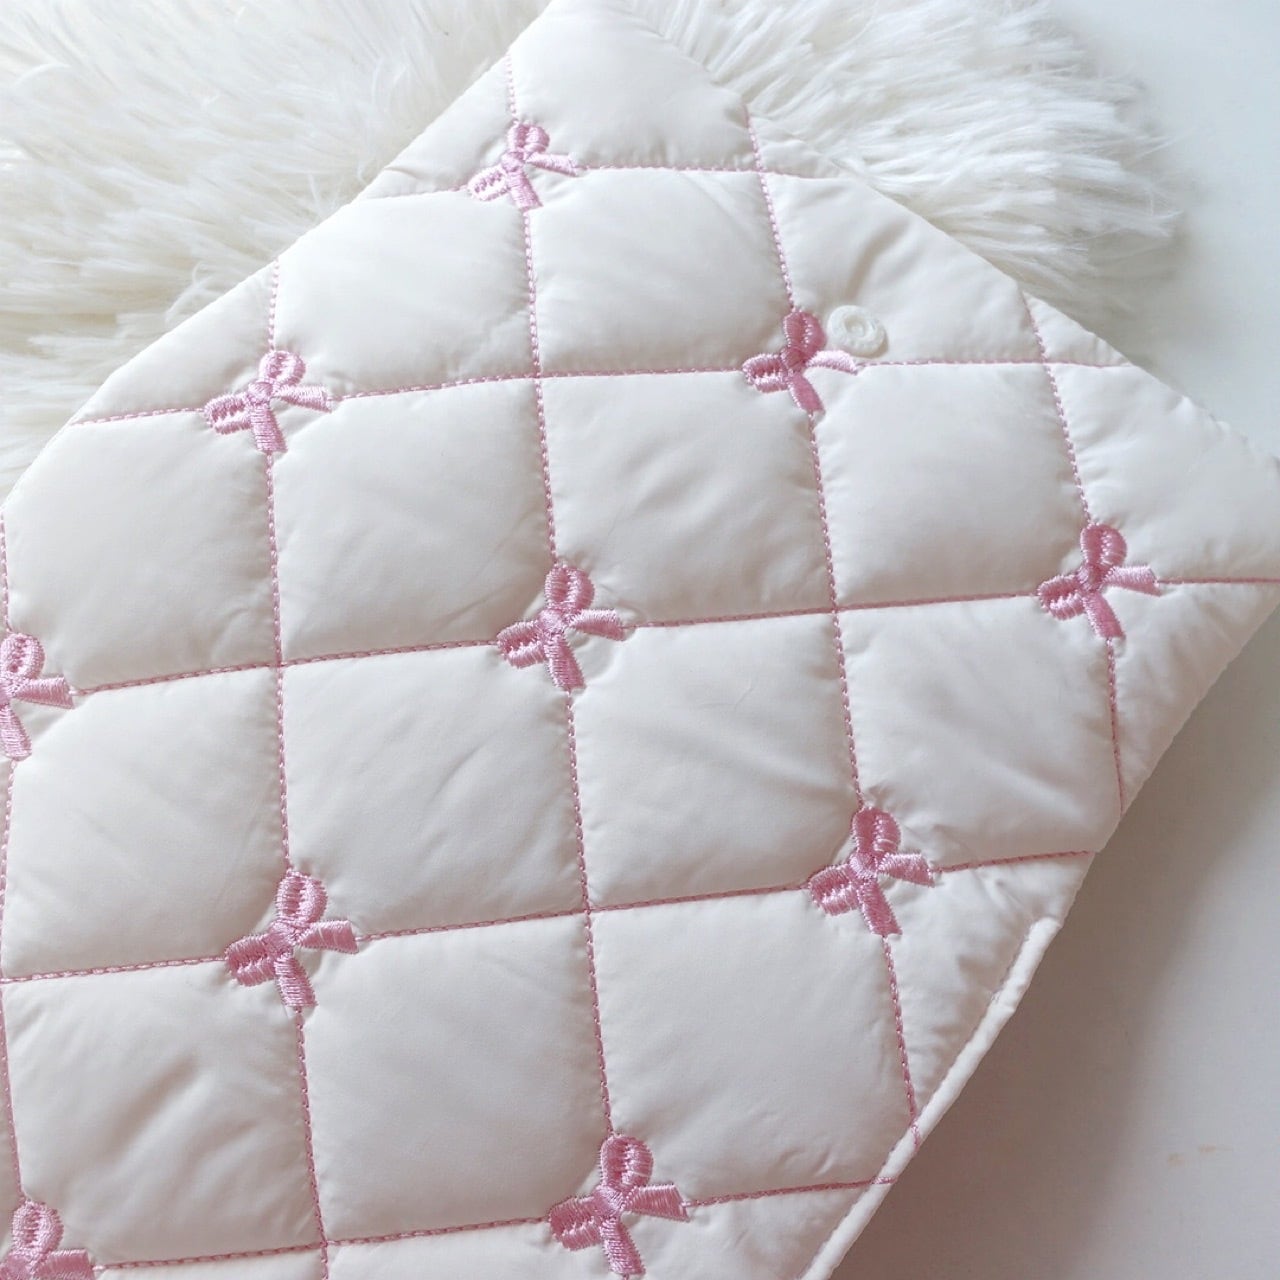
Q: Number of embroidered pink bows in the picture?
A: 10